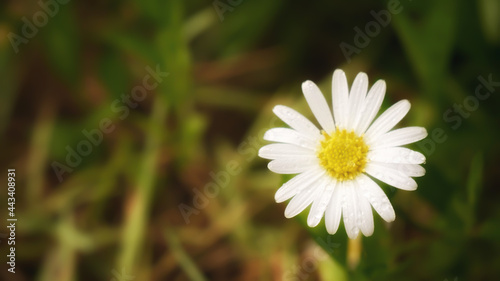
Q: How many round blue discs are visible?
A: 0